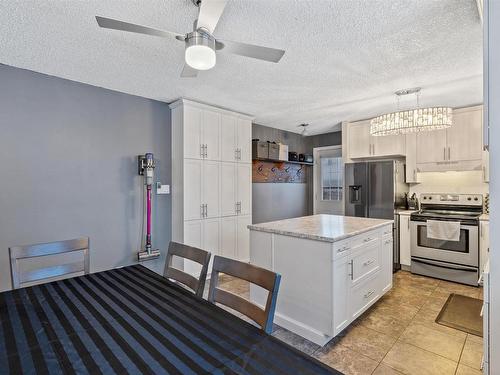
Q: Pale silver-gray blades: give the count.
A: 4